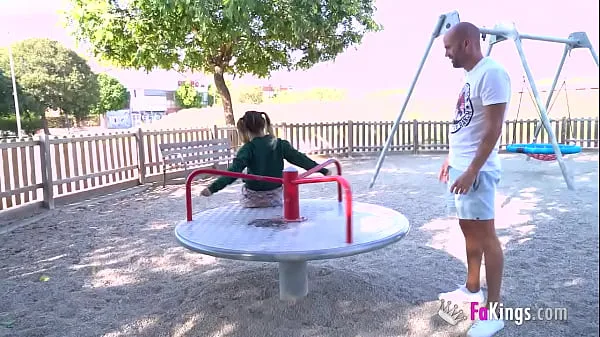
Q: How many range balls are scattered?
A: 0